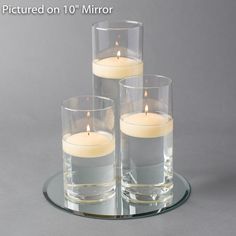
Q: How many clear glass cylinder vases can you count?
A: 3